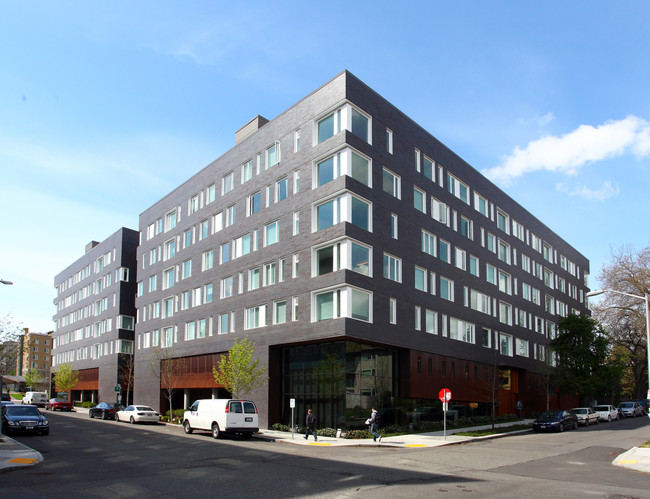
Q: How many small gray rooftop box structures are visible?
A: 2